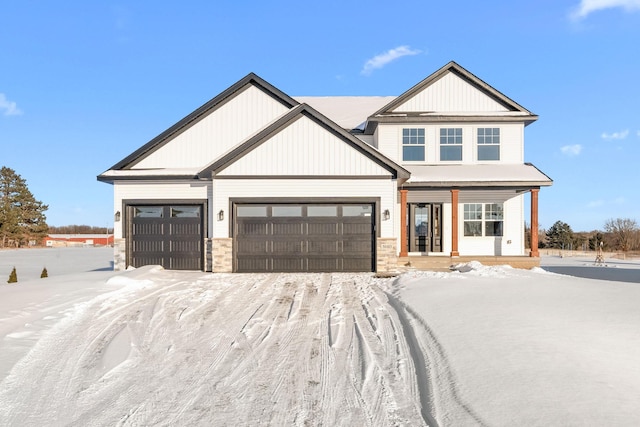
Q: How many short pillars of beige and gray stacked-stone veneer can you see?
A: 3